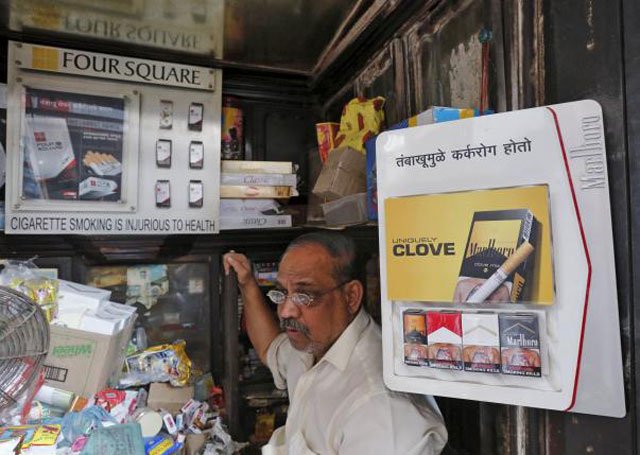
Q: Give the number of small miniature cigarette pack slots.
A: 6